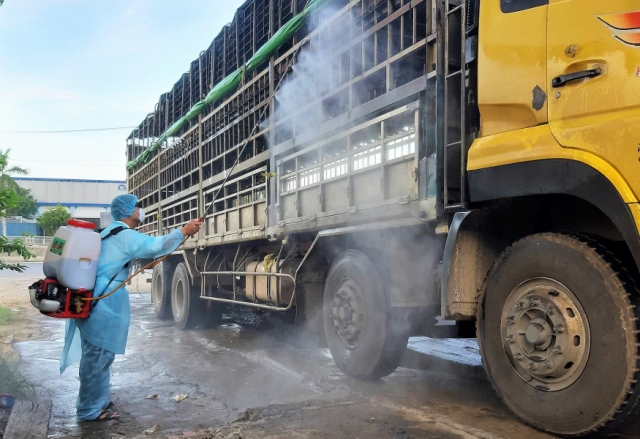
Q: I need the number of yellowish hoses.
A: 1